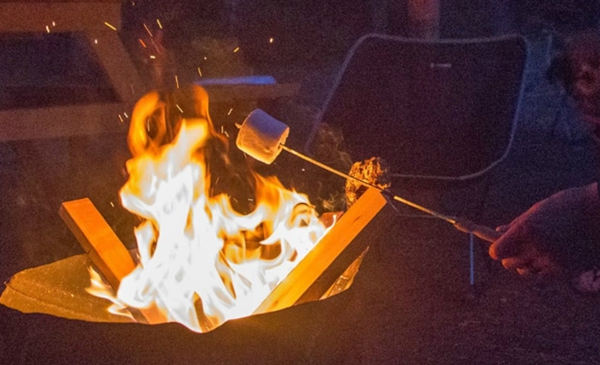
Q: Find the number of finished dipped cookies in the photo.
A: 0